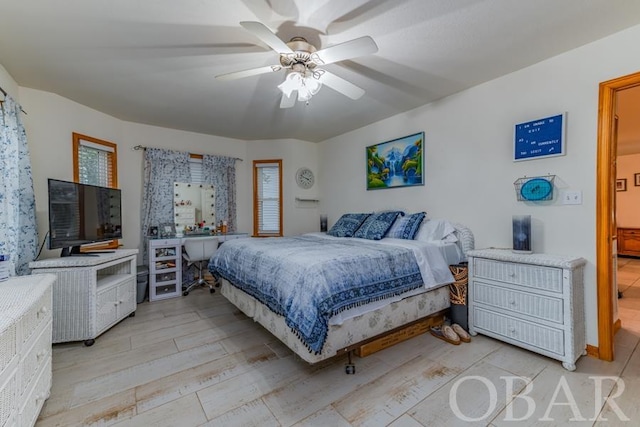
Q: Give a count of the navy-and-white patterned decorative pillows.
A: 3